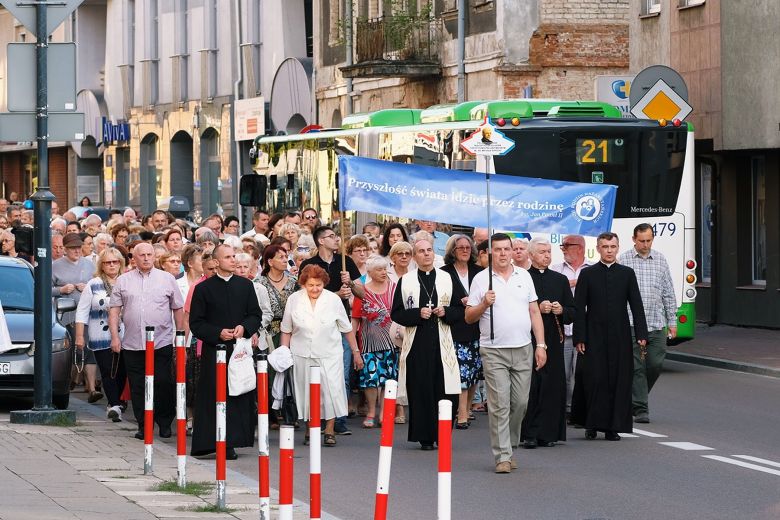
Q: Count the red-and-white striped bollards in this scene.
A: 8